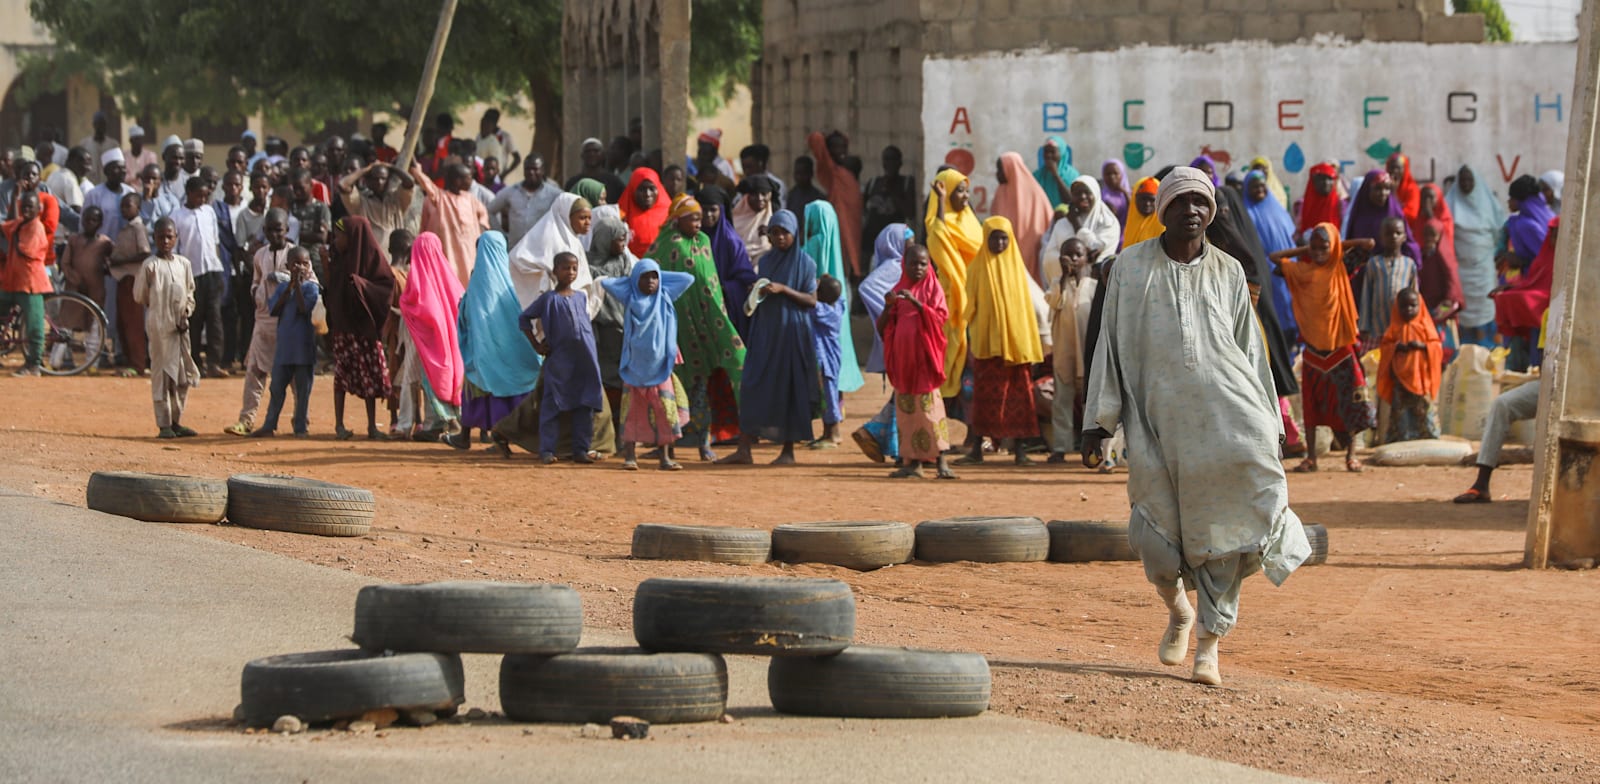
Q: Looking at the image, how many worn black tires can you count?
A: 12